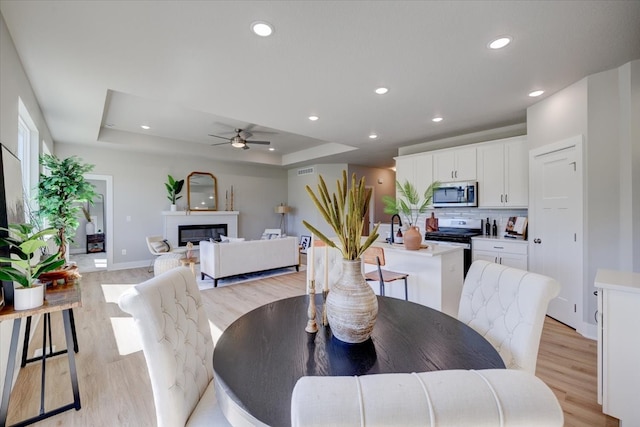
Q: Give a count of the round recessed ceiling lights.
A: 9